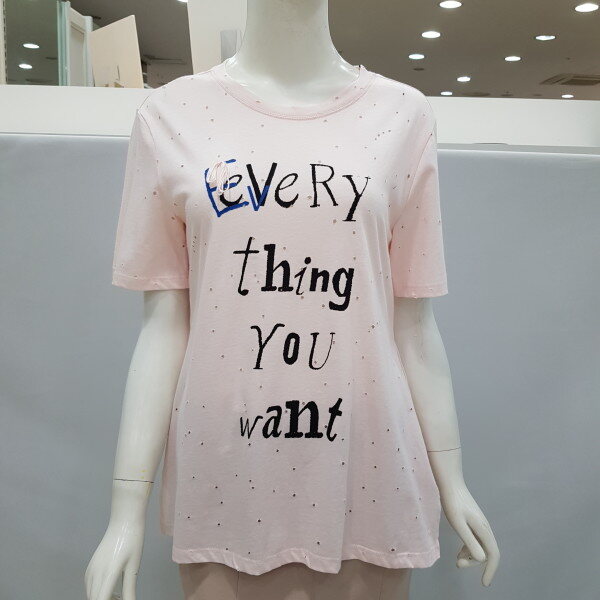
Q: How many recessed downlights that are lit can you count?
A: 12